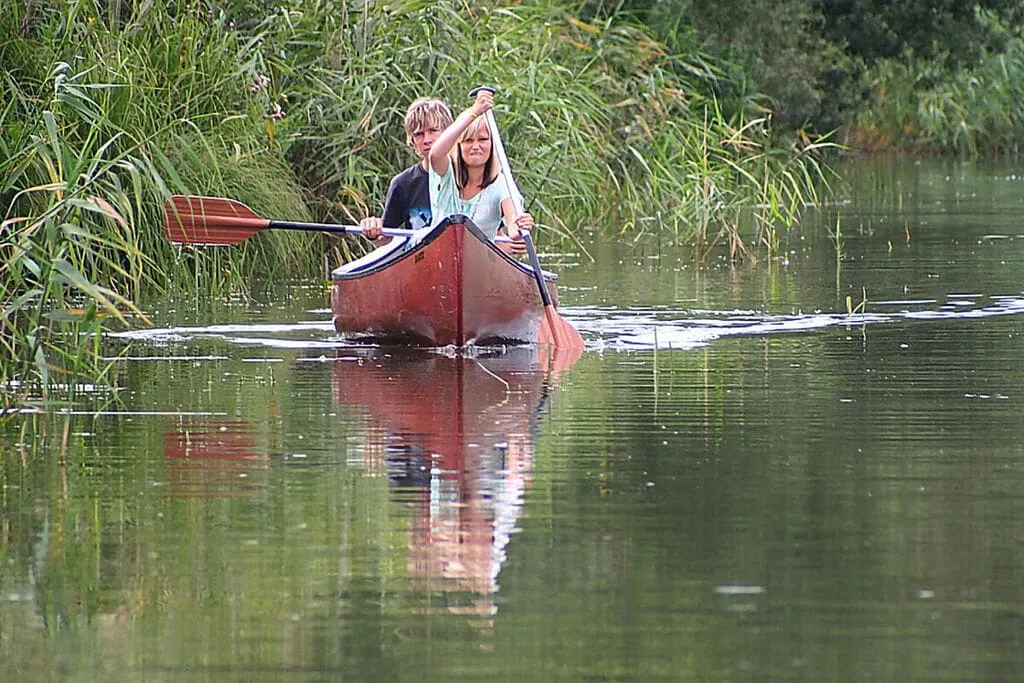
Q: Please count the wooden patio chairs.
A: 0